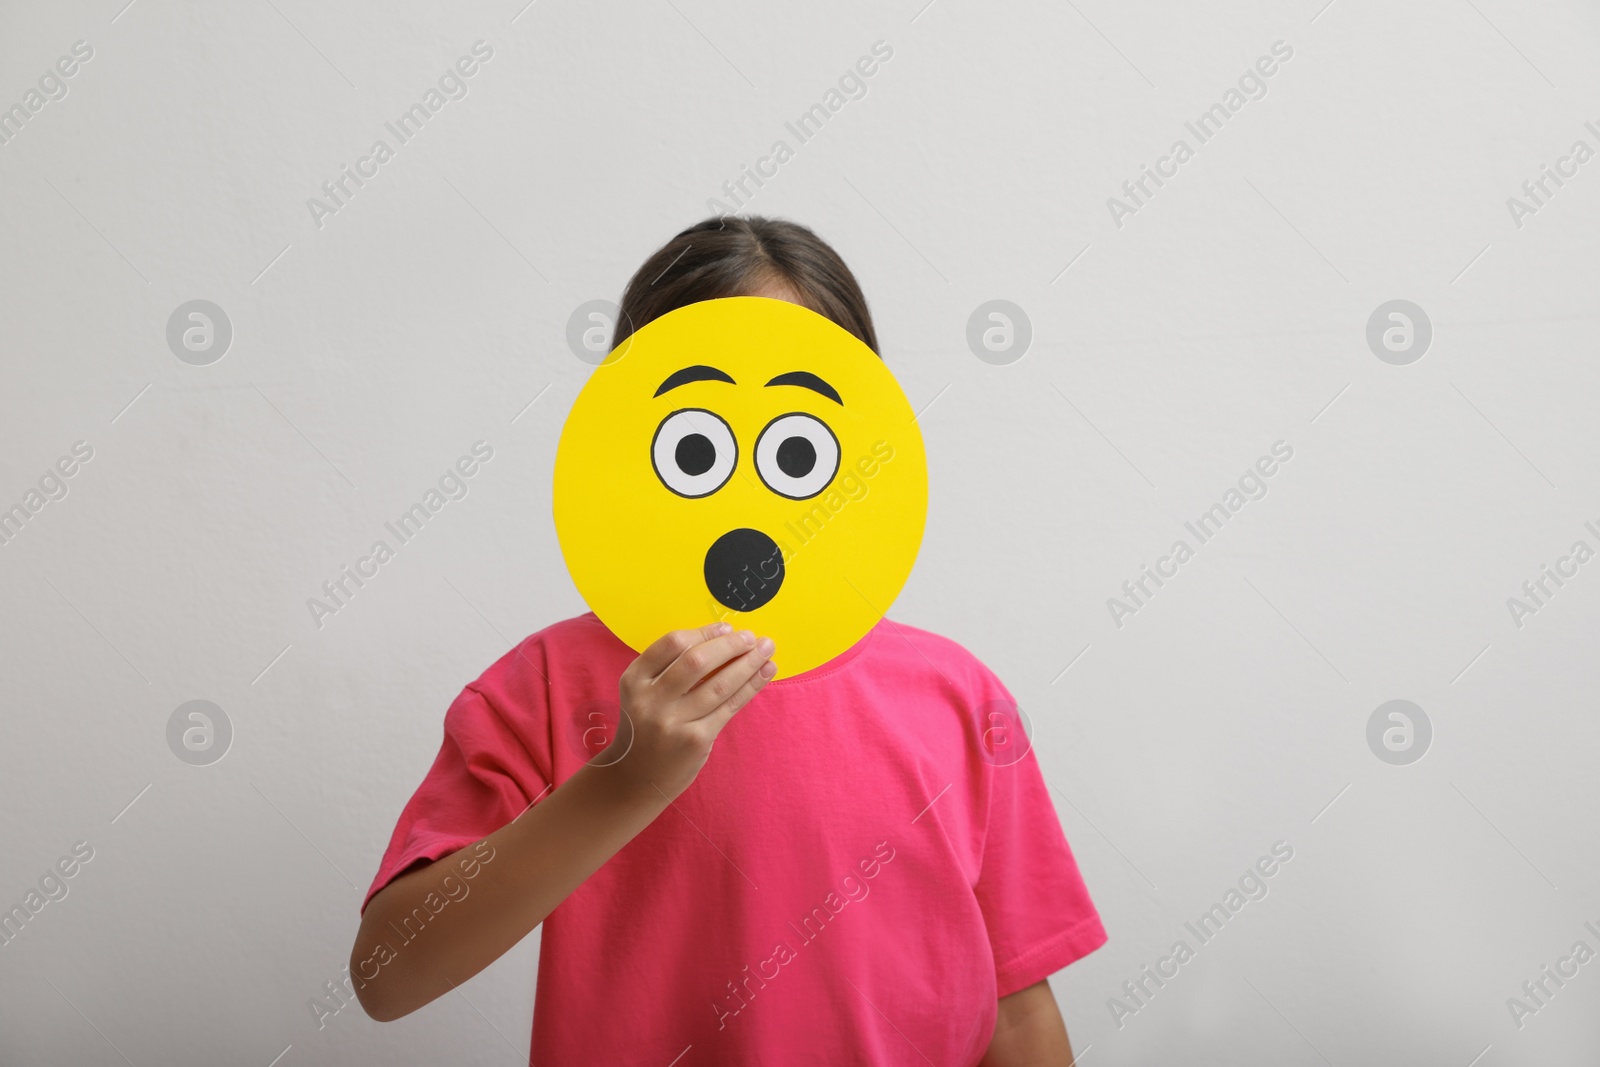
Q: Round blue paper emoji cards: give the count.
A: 0